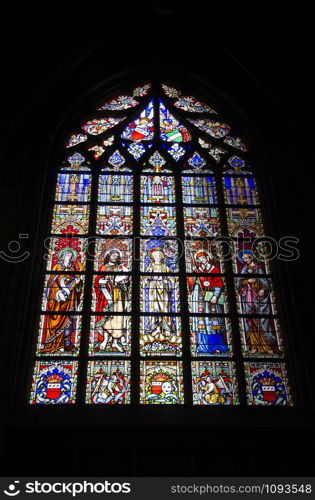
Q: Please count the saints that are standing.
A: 5